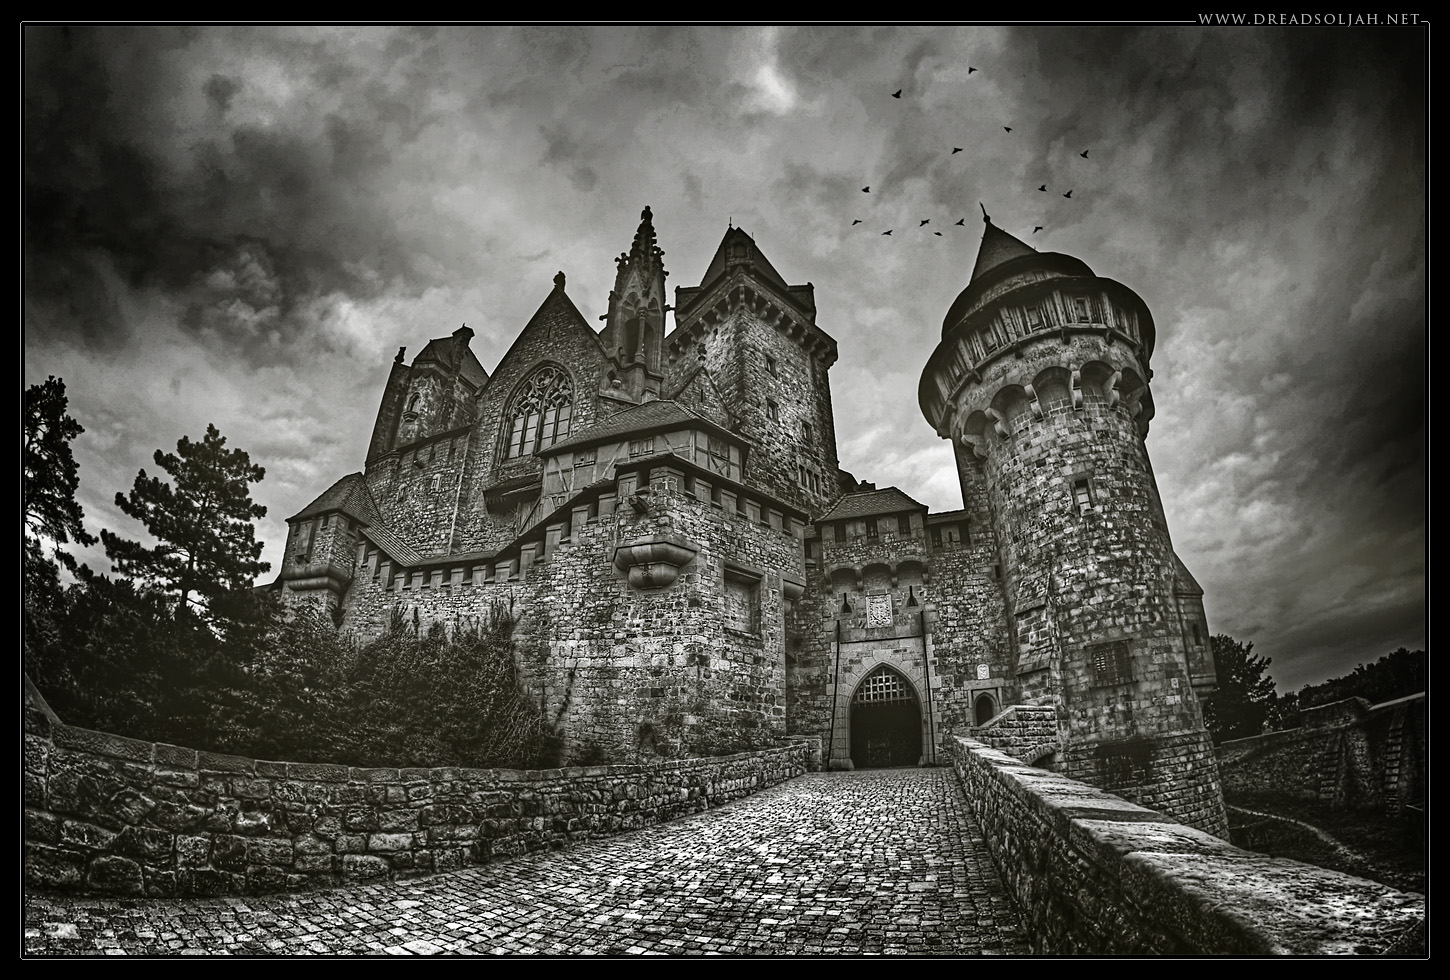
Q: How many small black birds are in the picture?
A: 14